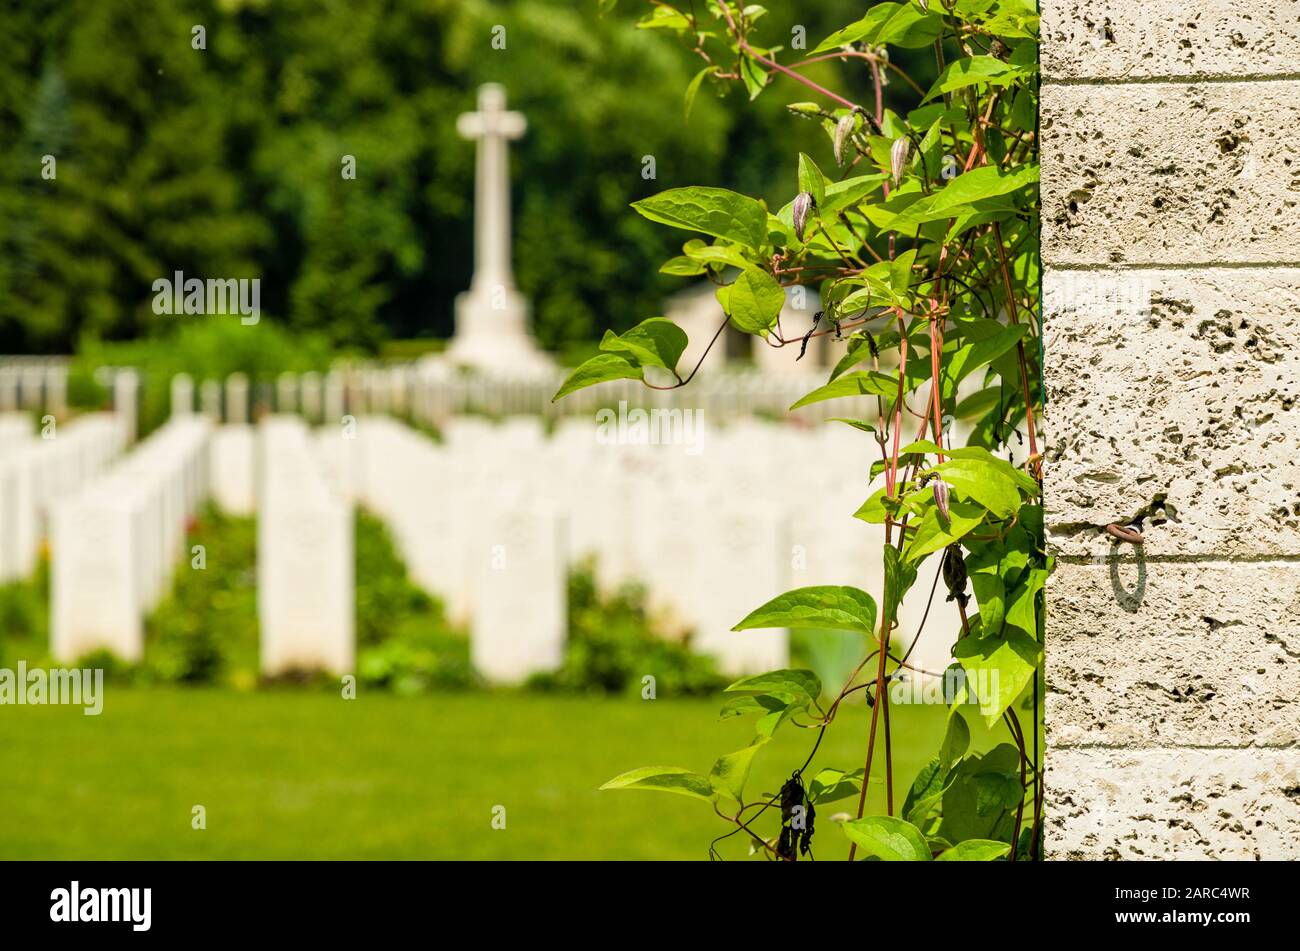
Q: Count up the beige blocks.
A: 5